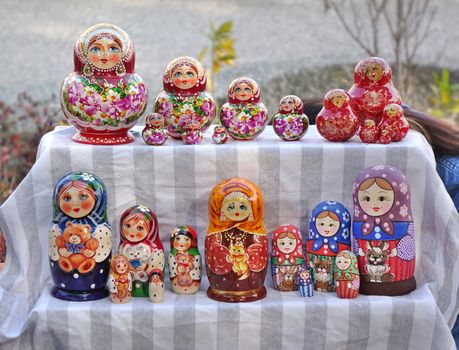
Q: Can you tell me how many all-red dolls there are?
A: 5